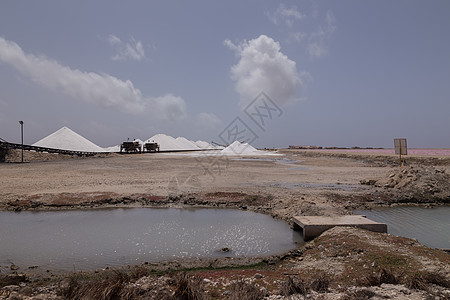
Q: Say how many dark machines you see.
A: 2